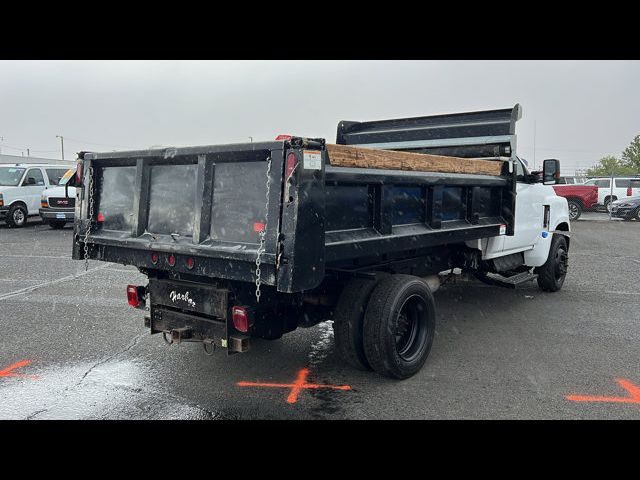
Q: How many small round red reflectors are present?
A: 3